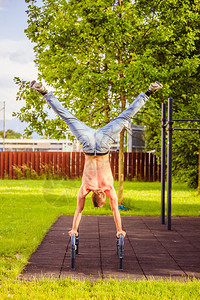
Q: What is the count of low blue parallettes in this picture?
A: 2